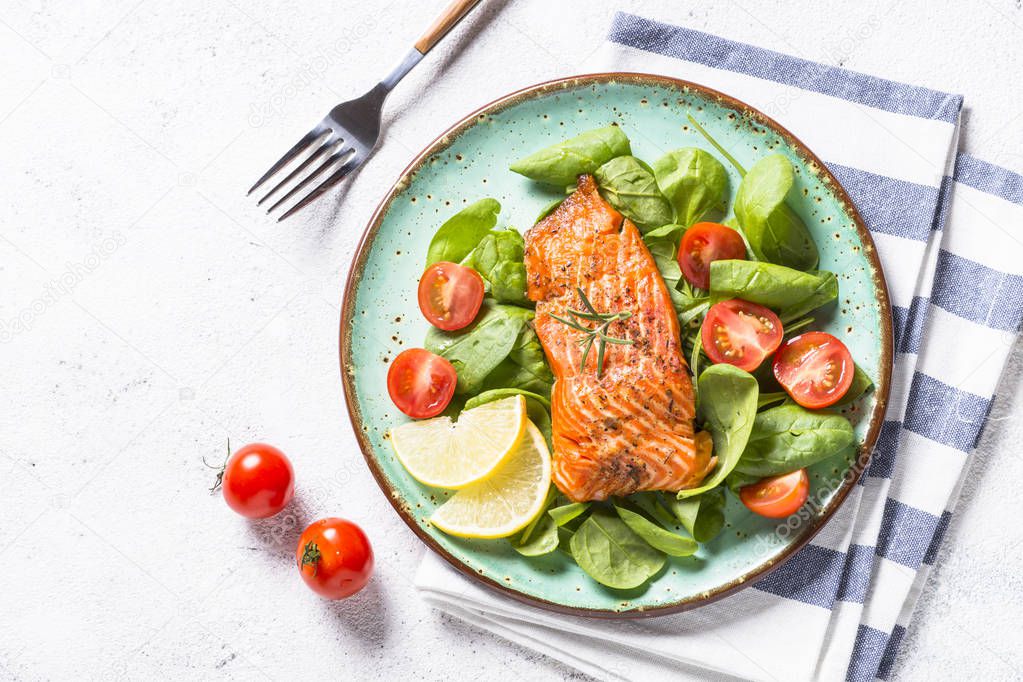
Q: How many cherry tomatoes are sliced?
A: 6